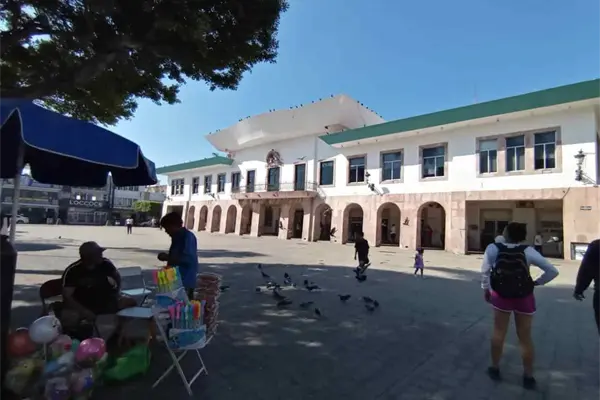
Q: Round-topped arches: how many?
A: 10